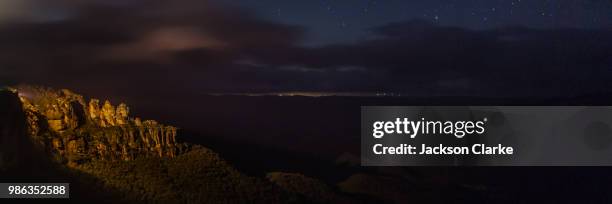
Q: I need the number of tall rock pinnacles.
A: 3